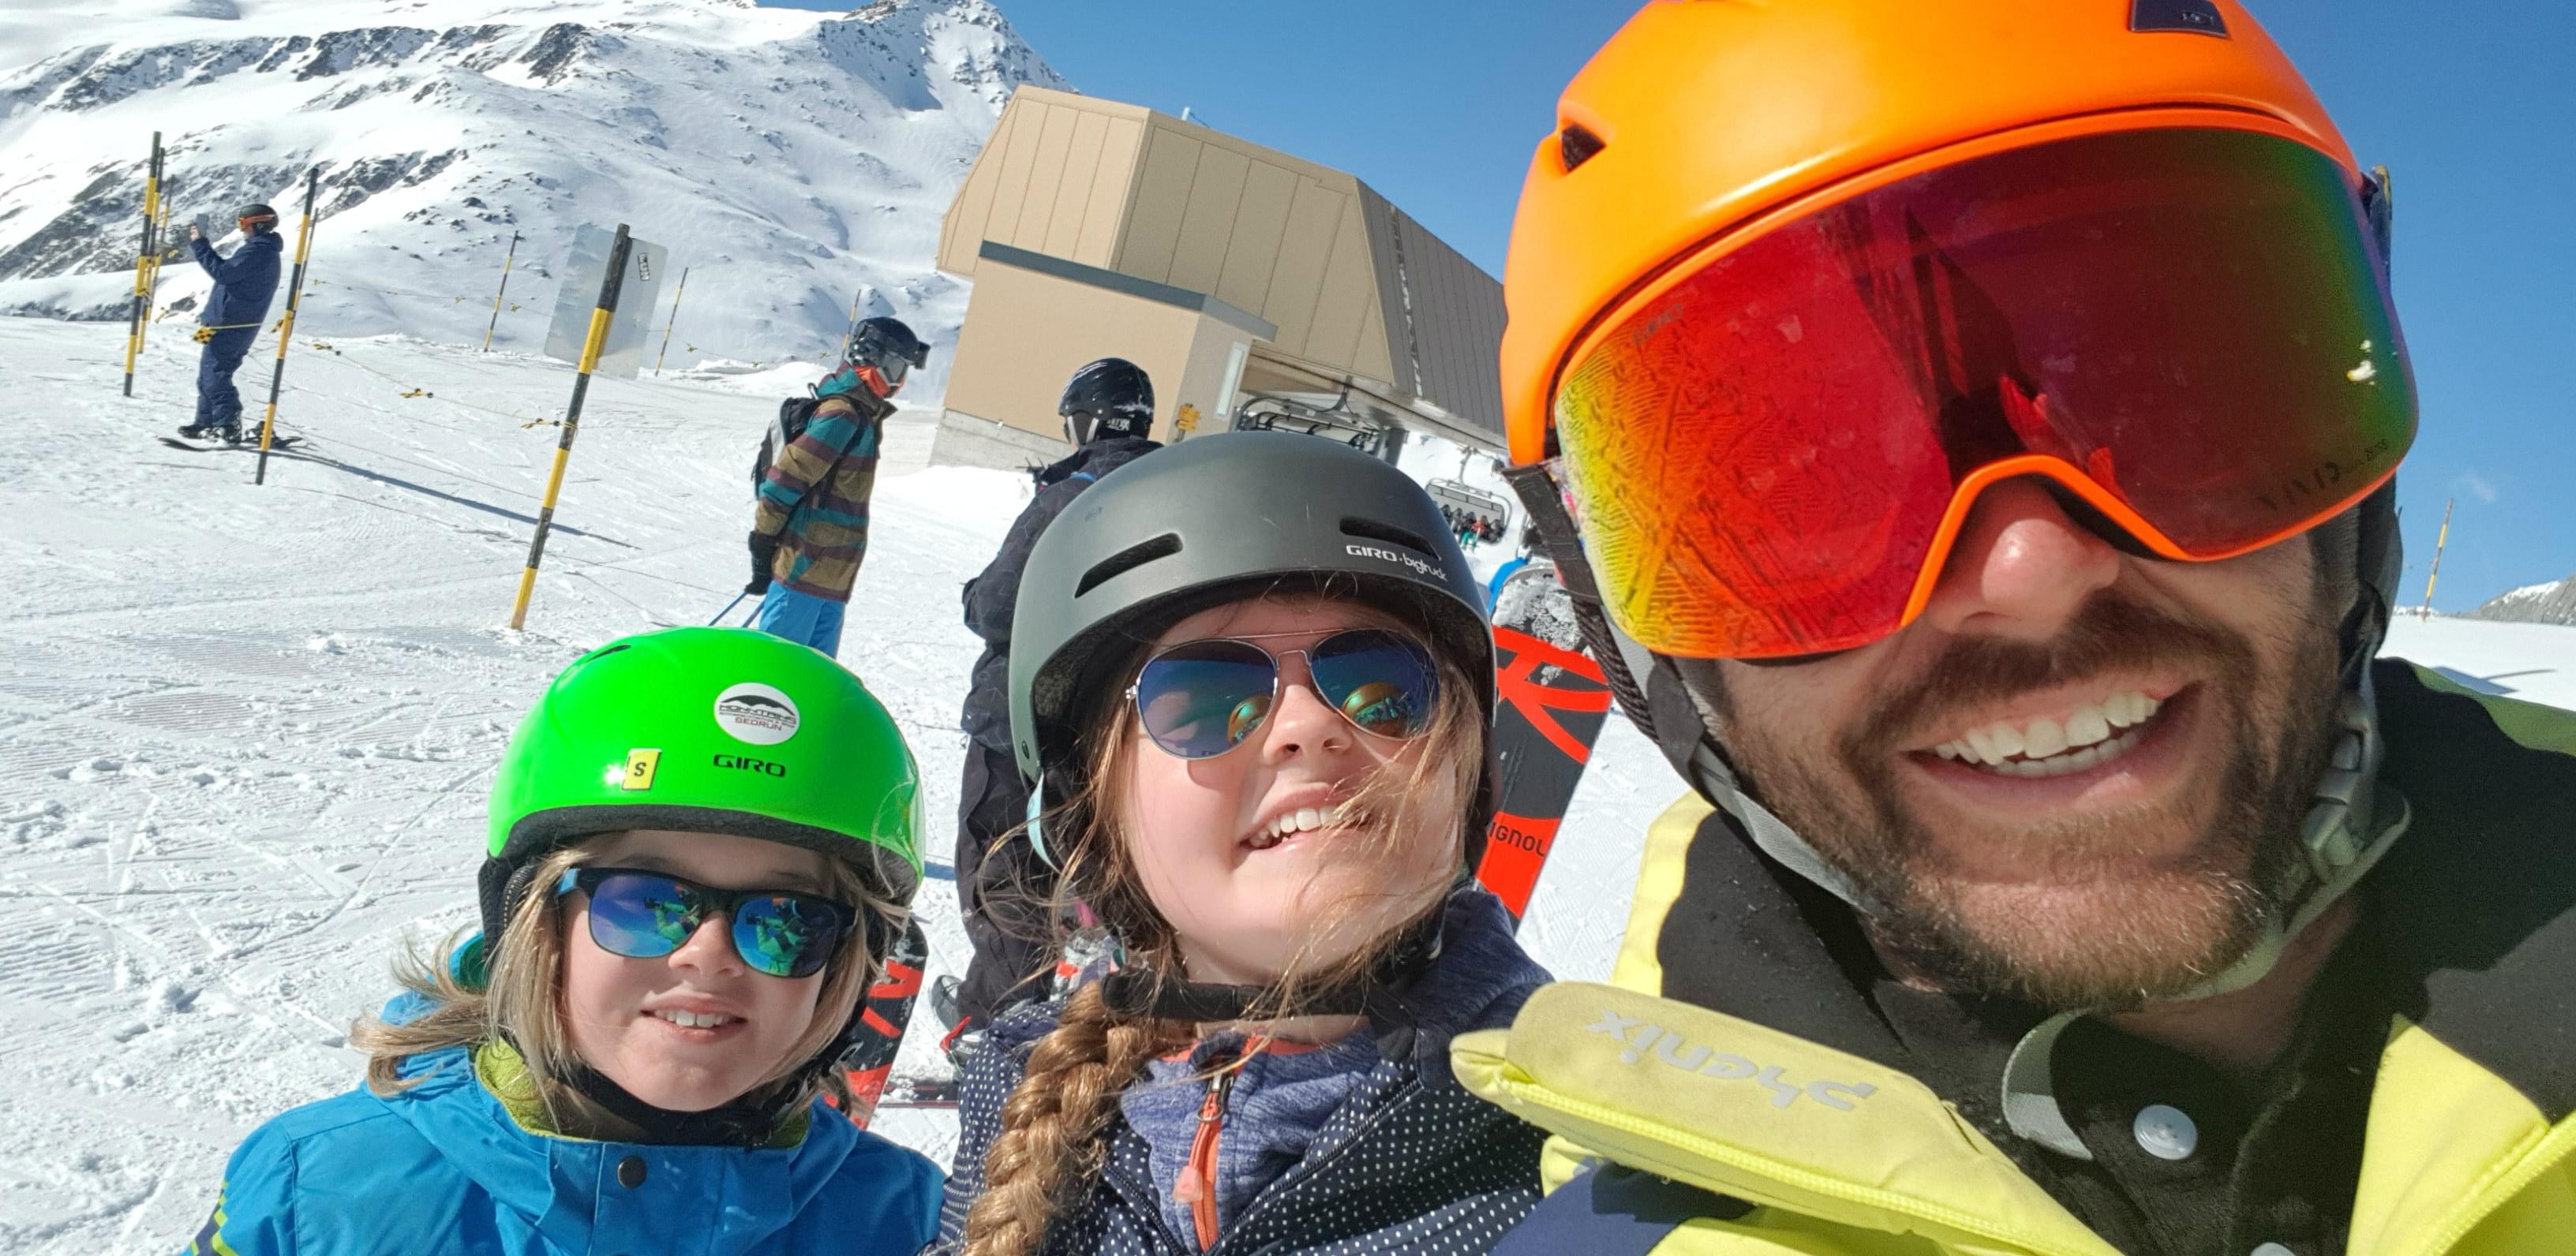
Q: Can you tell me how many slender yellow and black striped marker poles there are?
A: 10